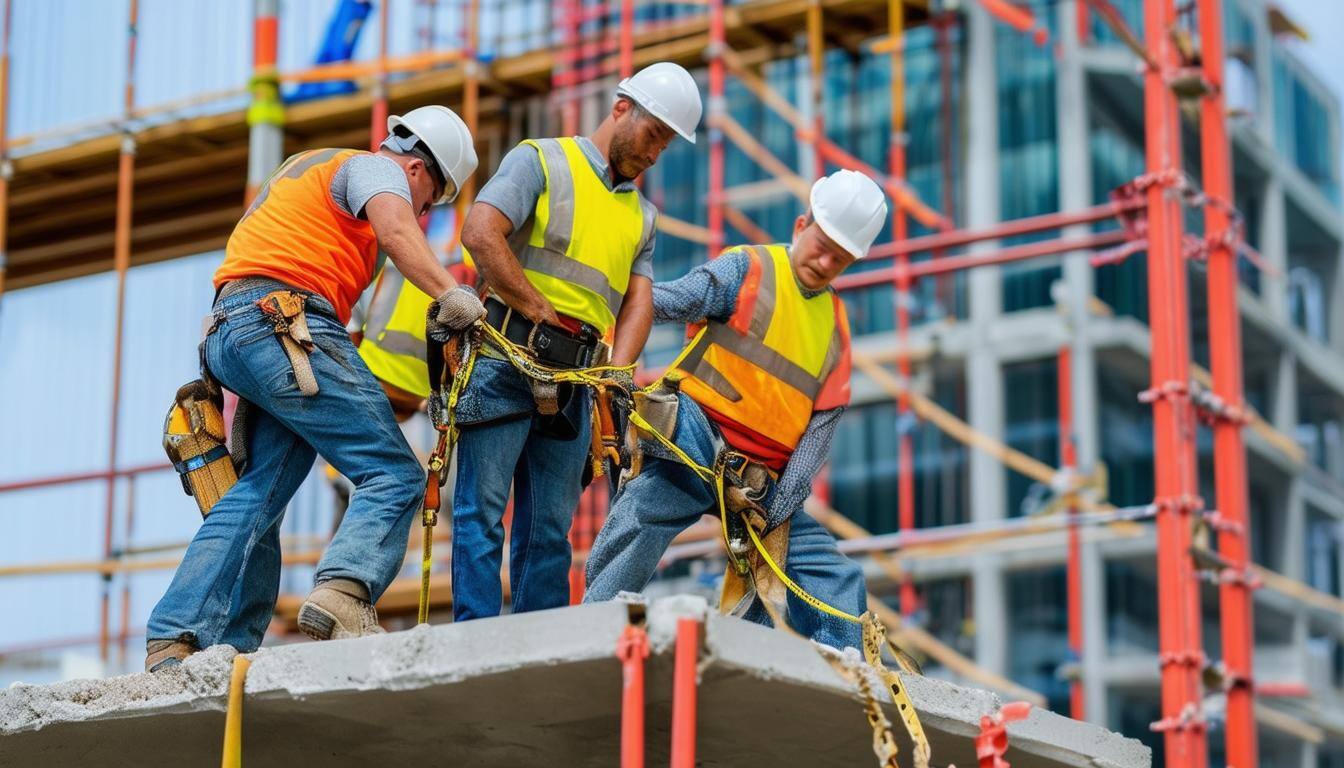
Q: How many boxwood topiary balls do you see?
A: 0